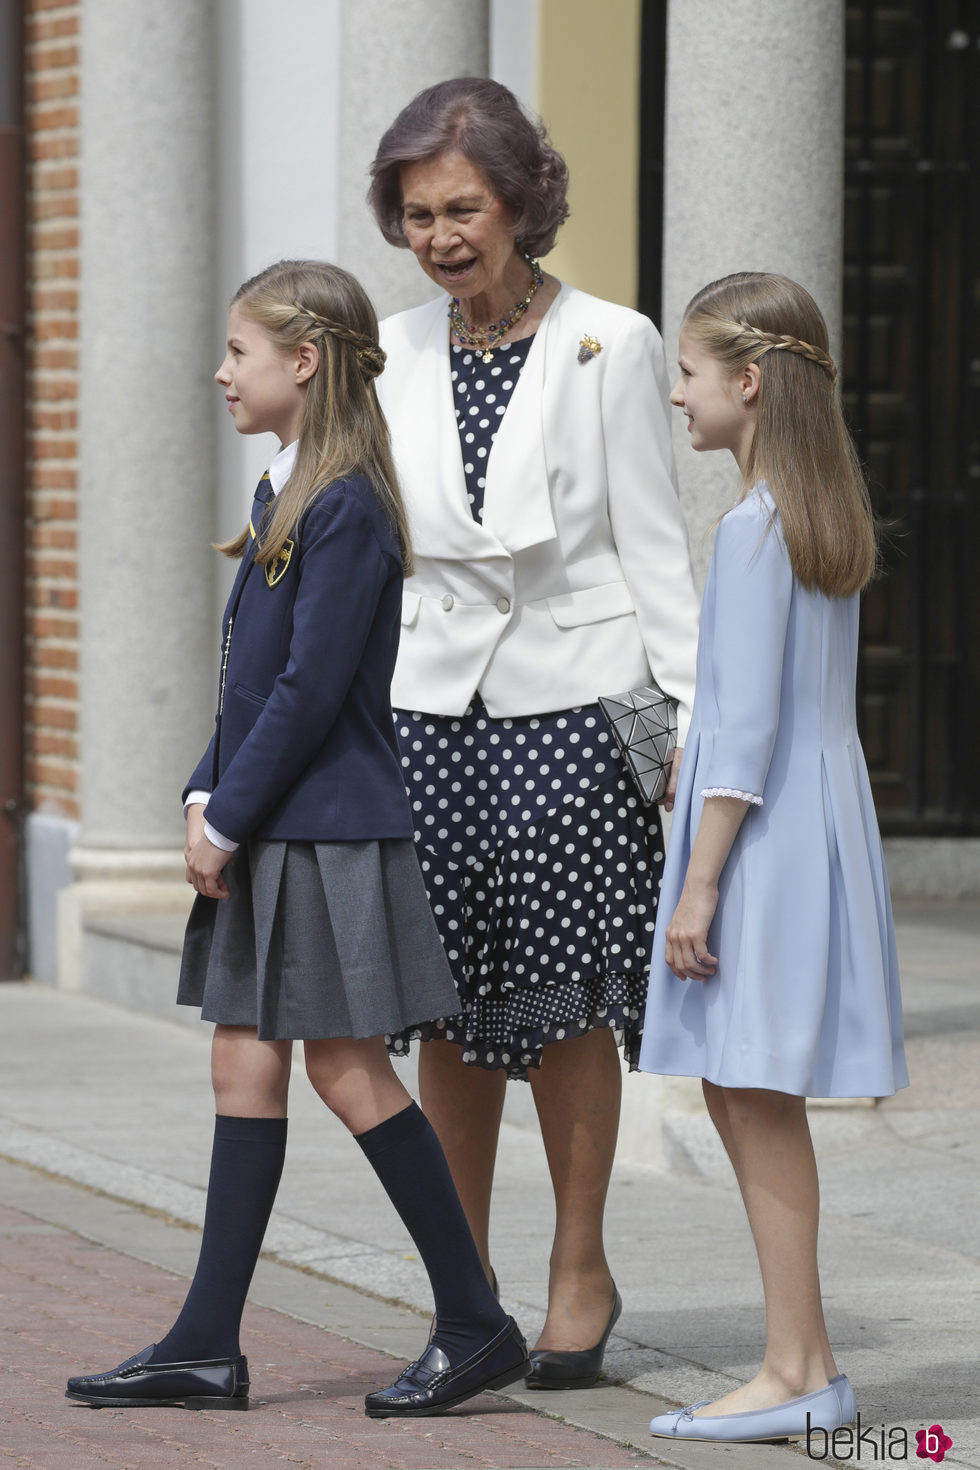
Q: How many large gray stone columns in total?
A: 3